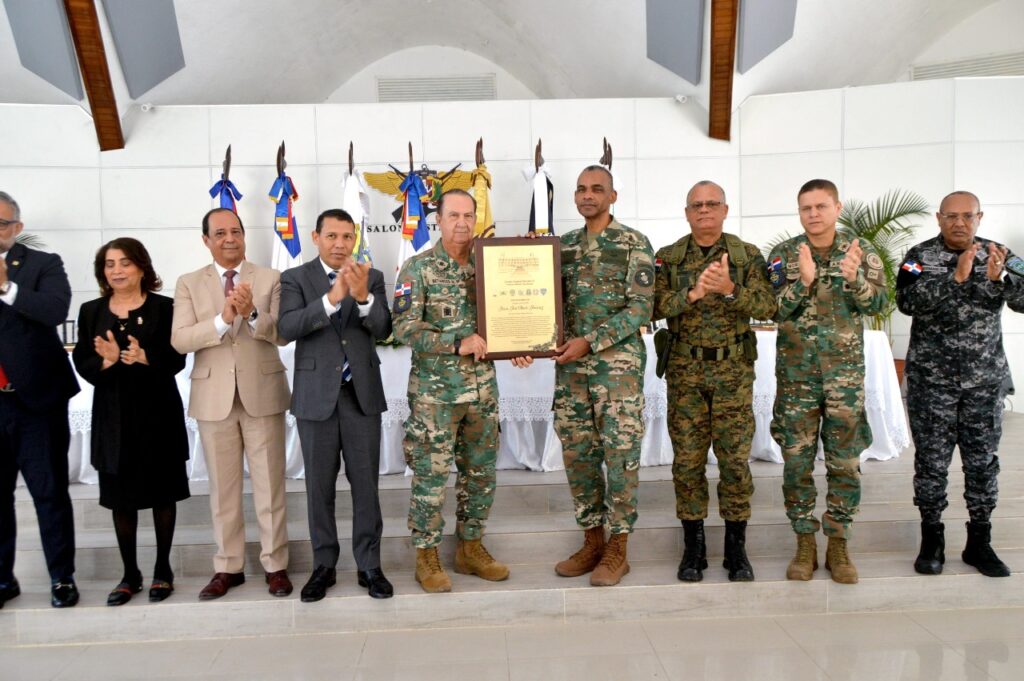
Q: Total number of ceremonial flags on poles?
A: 7